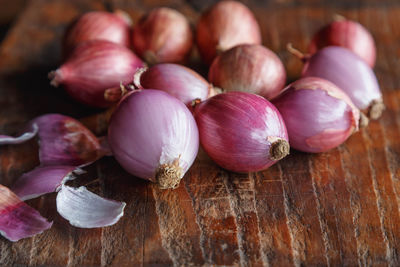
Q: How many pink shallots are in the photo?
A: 11